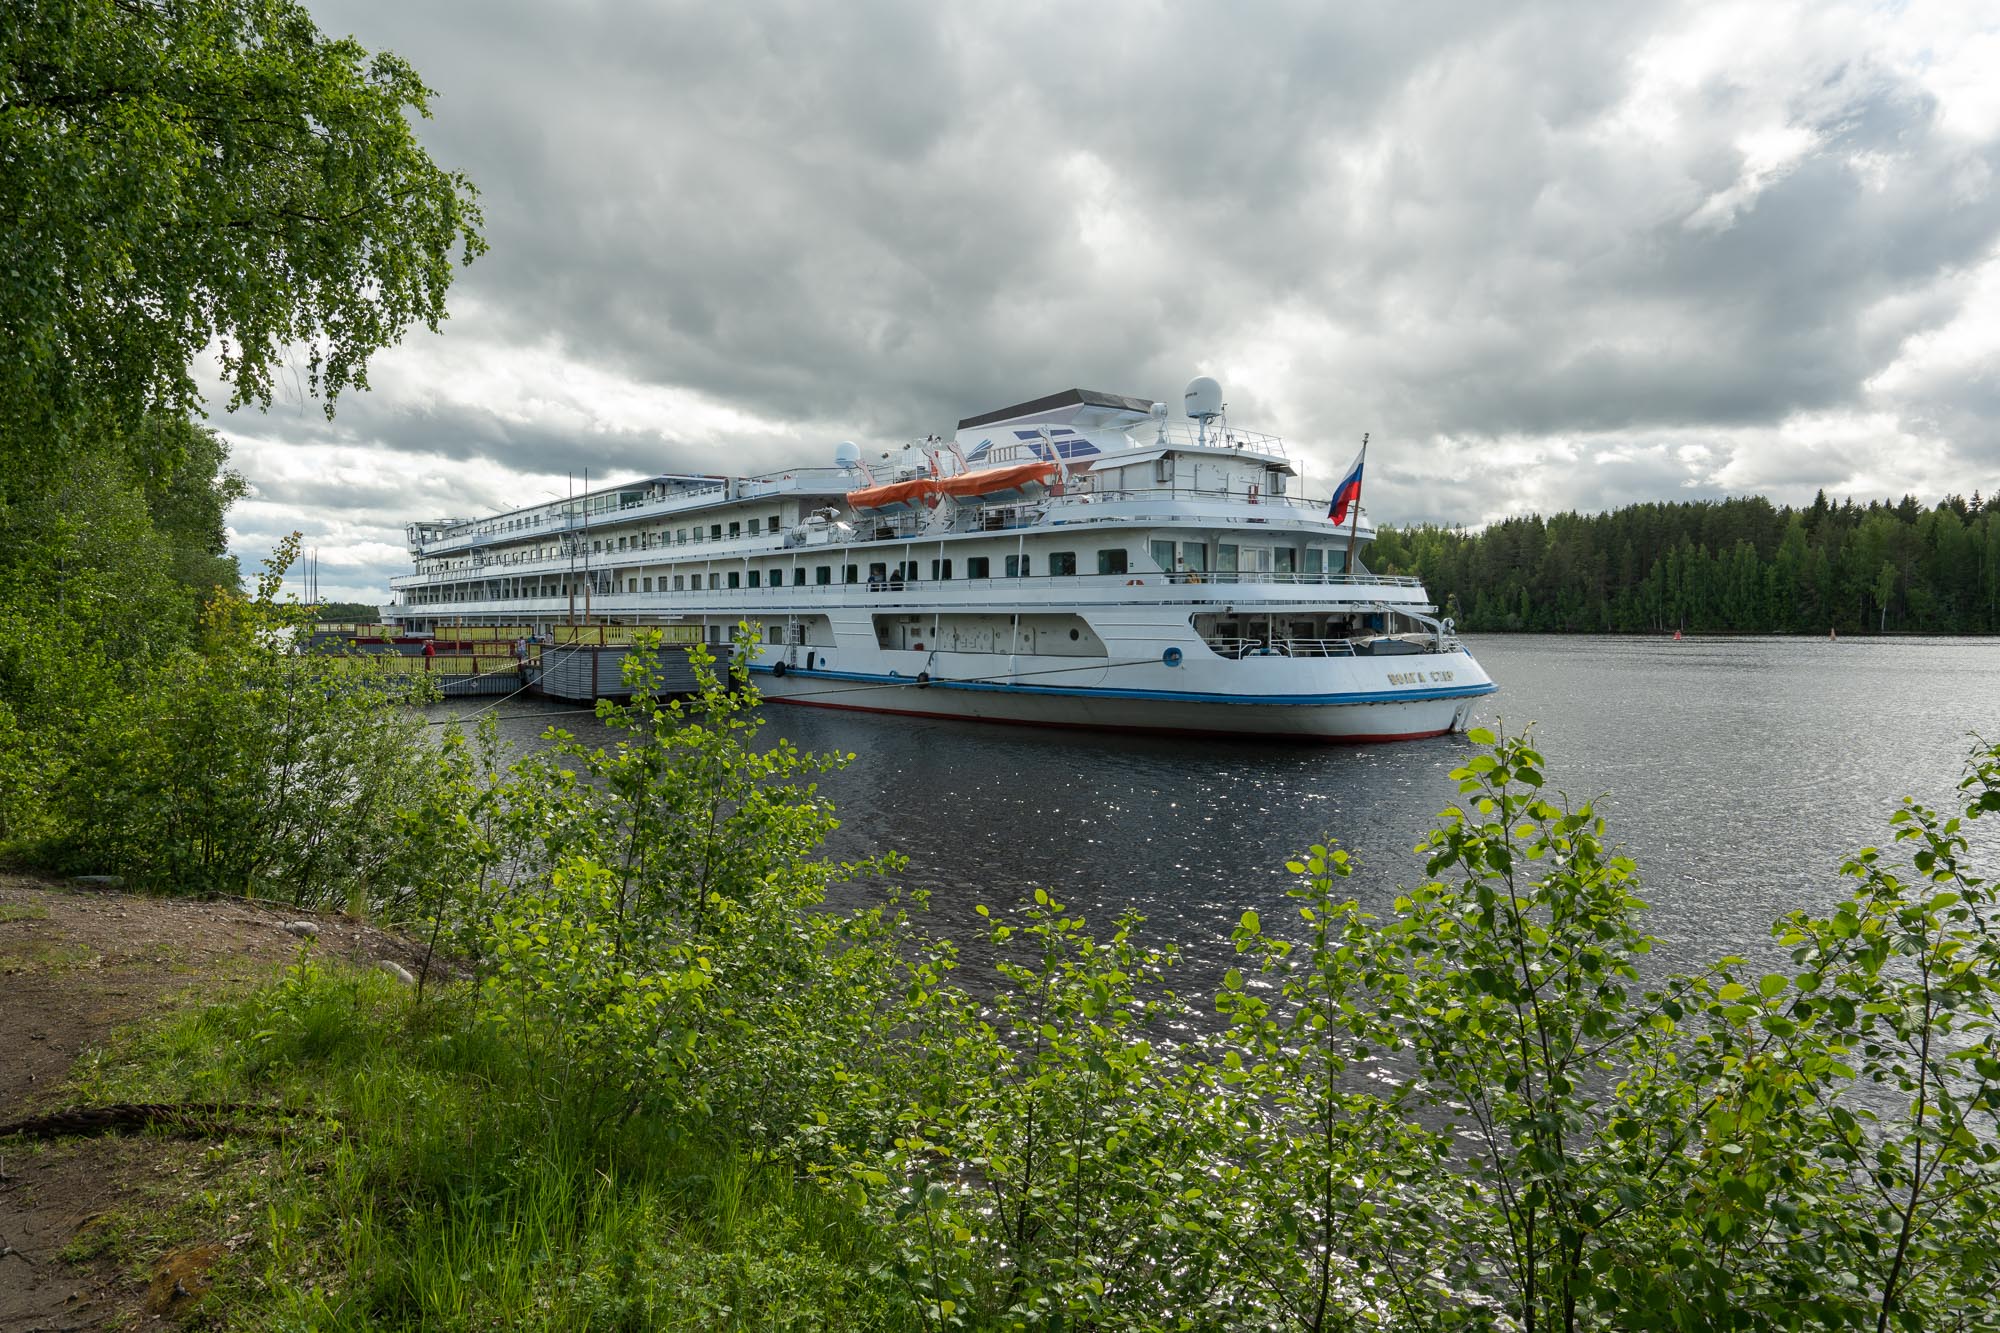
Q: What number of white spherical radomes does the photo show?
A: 2